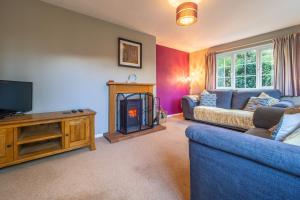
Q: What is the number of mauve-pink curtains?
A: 2